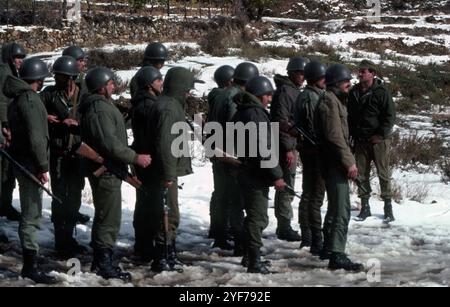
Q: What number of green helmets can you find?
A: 13